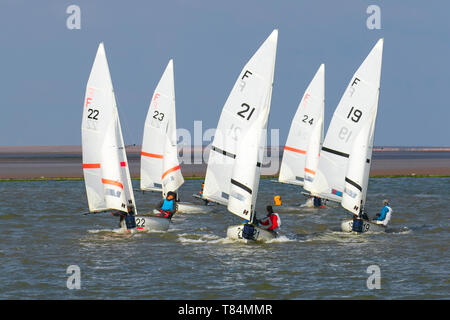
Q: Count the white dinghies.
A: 5